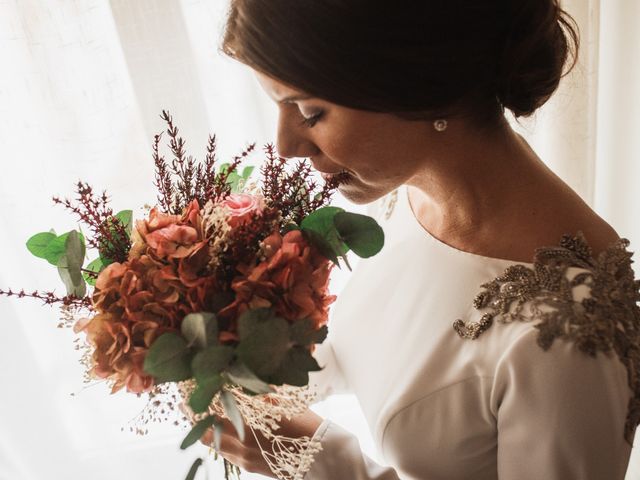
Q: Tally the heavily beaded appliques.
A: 1